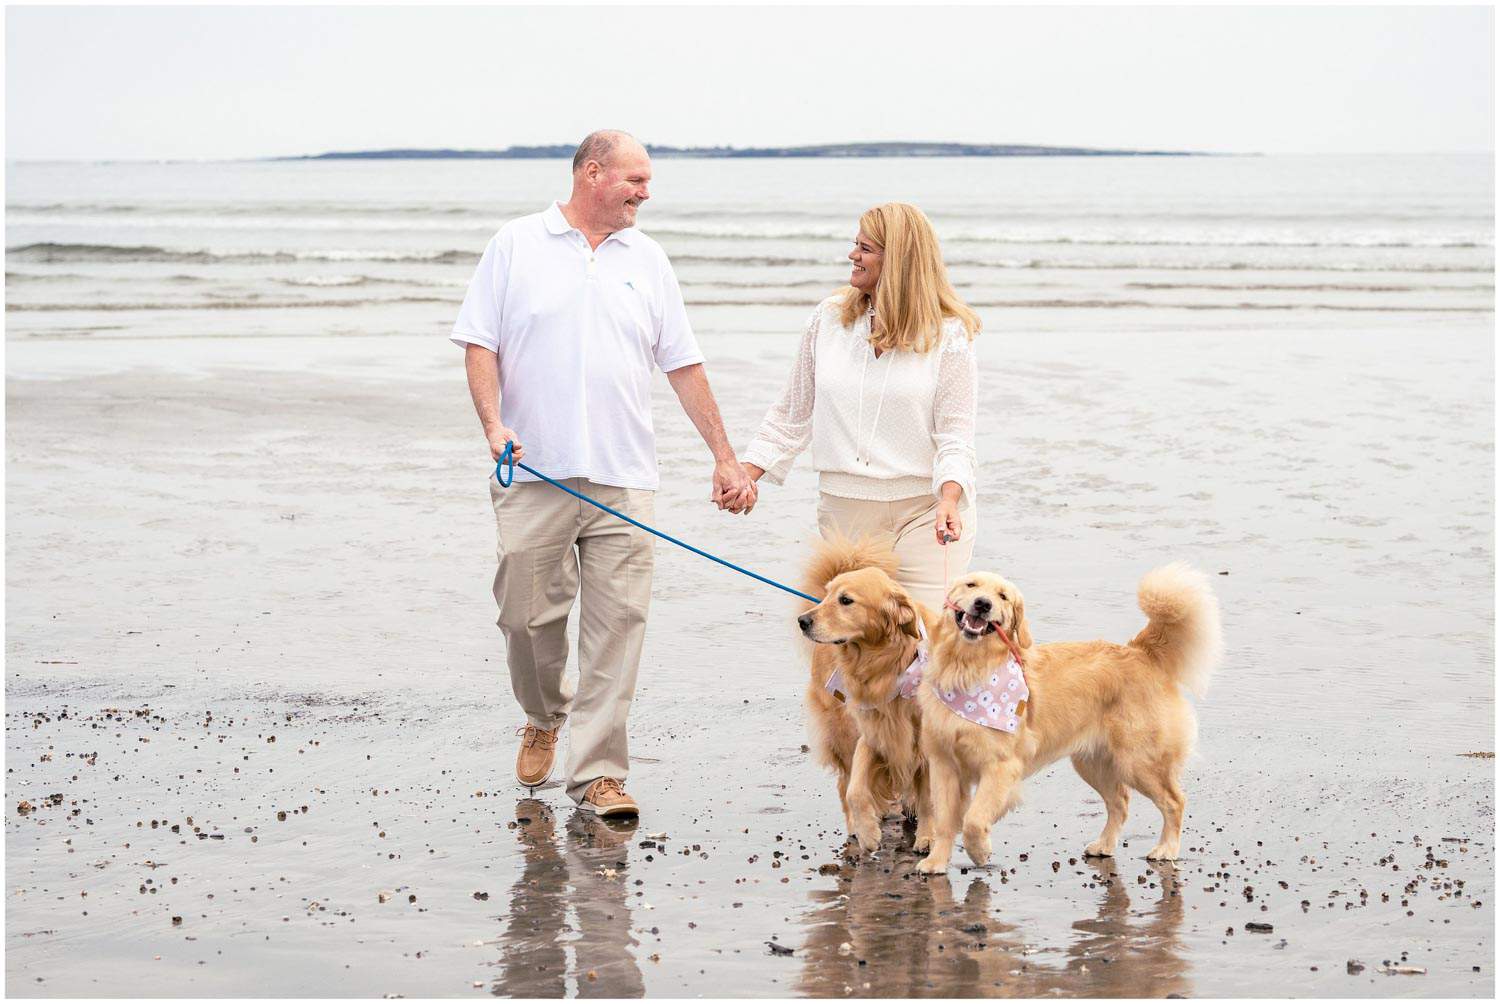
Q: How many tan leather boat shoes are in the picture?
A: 2